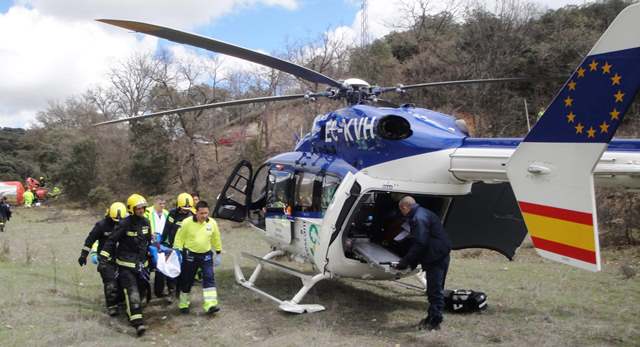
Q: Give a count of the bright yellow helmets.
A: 3